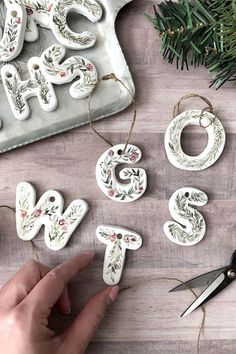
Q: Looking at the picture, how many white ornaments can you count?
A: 10